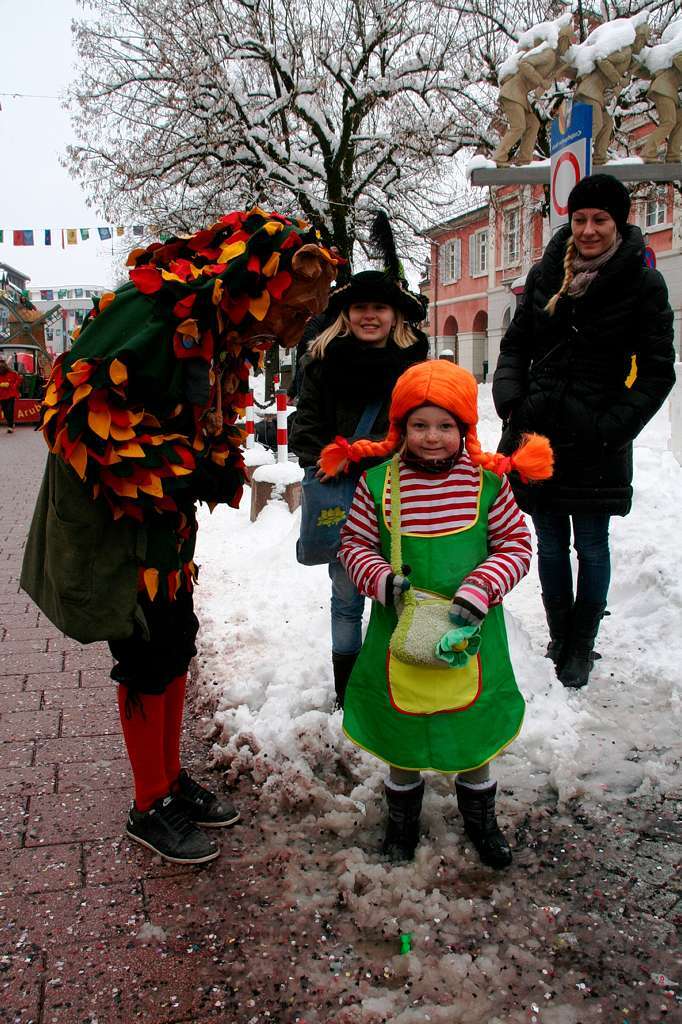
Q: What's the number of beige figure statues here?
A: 3